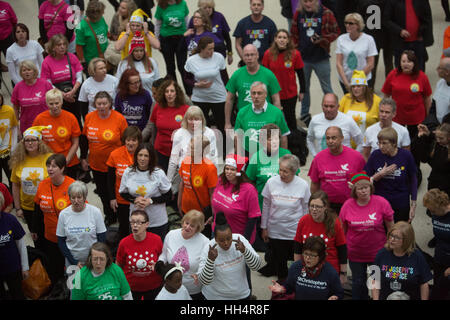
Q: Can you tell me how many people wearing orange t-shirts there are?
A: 5